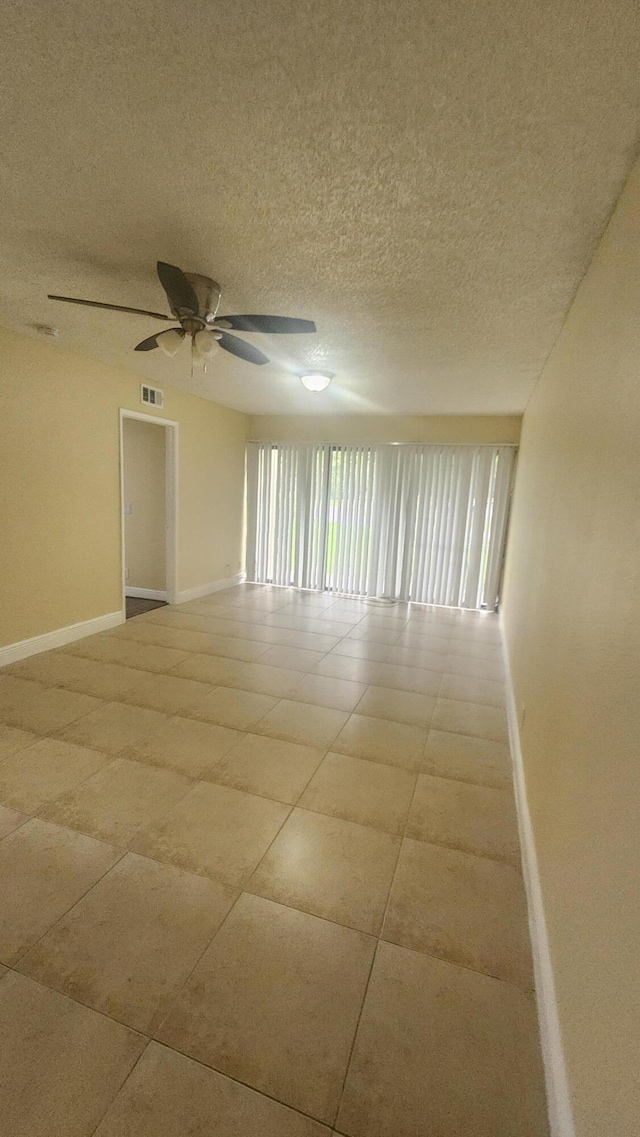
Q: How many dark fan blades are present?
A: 5